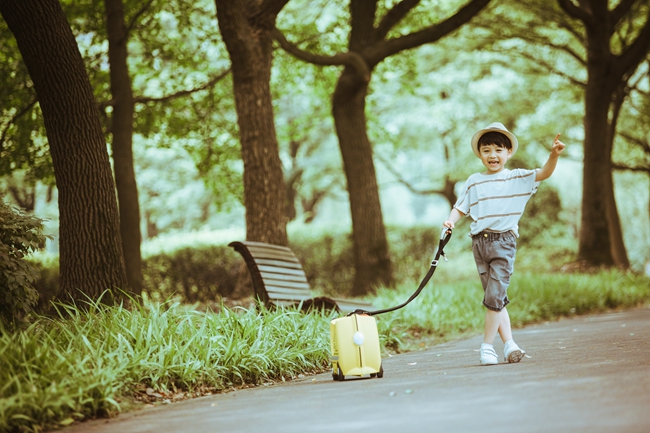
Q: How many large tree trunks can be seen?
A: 5